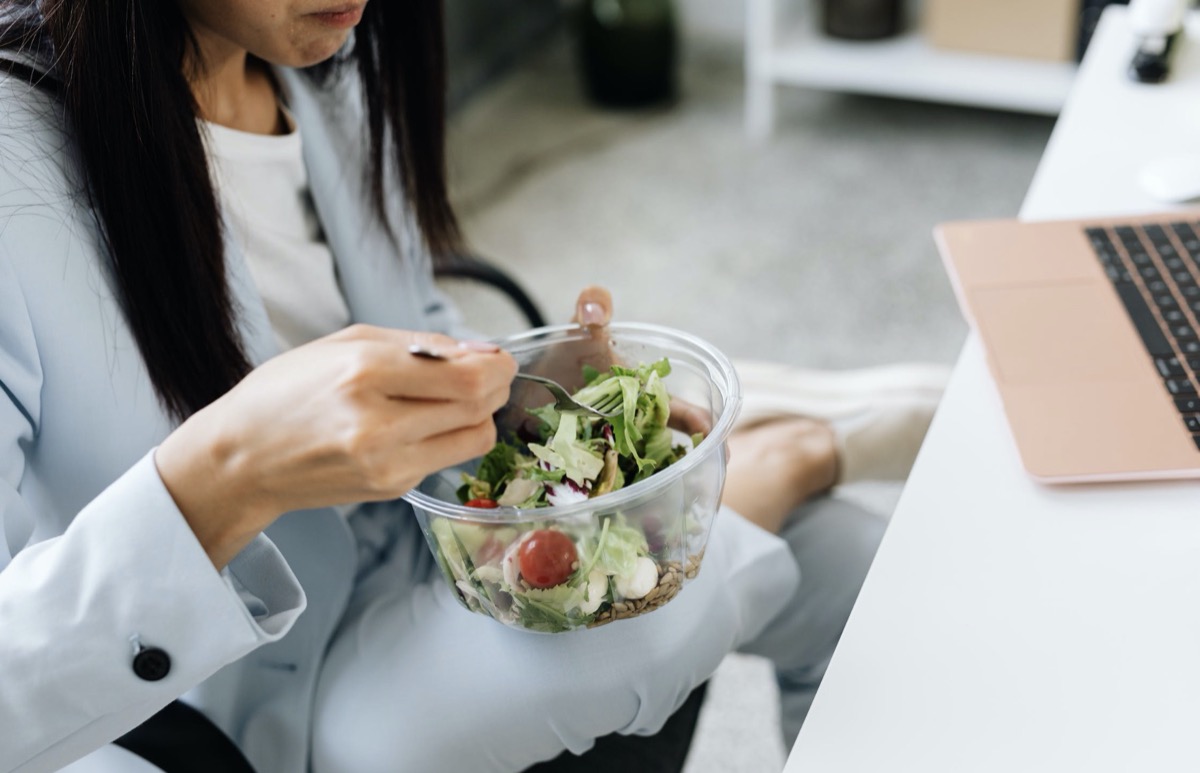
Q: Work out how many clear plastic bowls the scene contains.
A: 1